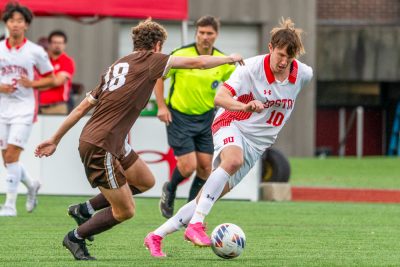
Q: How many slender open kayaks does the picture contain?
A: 0